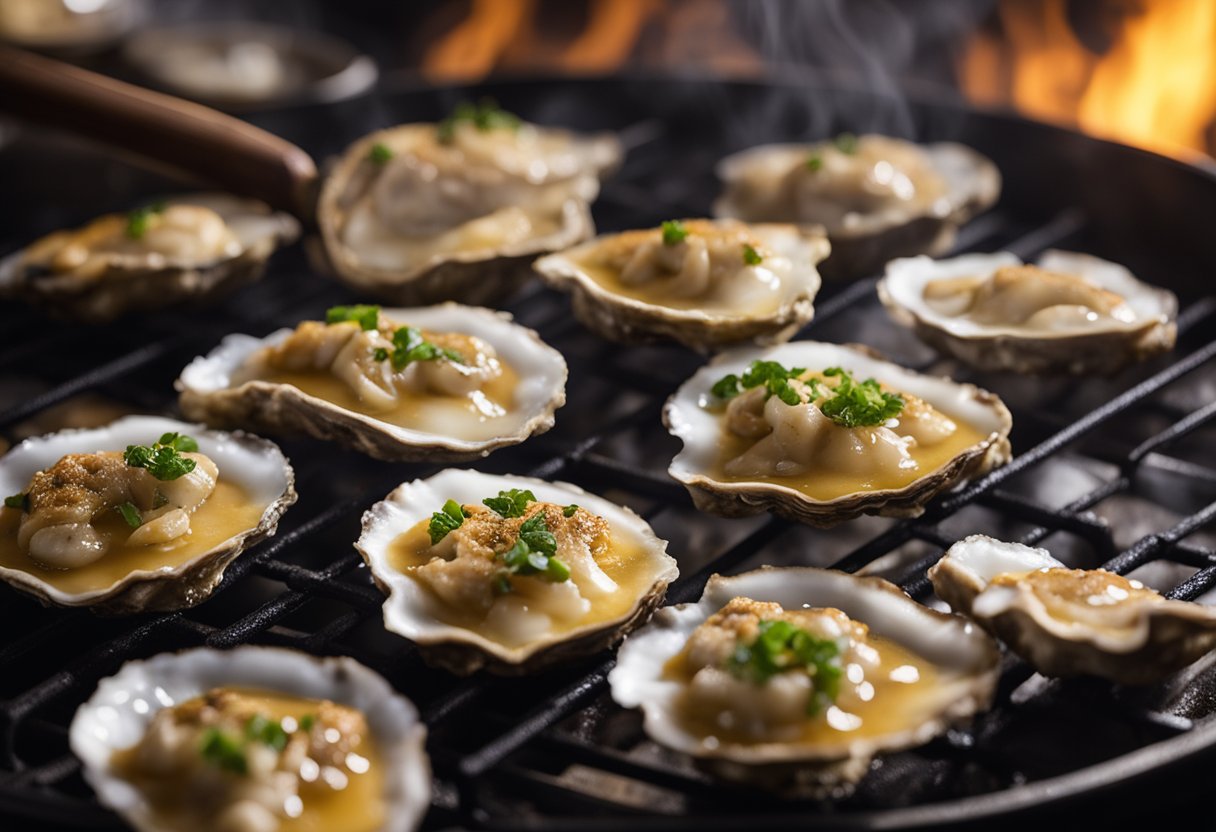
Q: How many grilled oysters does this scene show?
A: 12